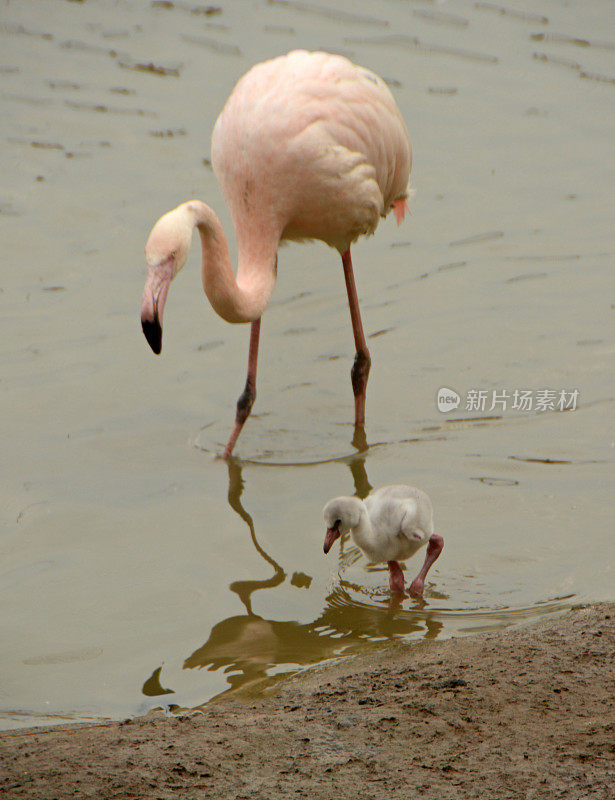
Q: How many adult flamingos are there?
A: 1